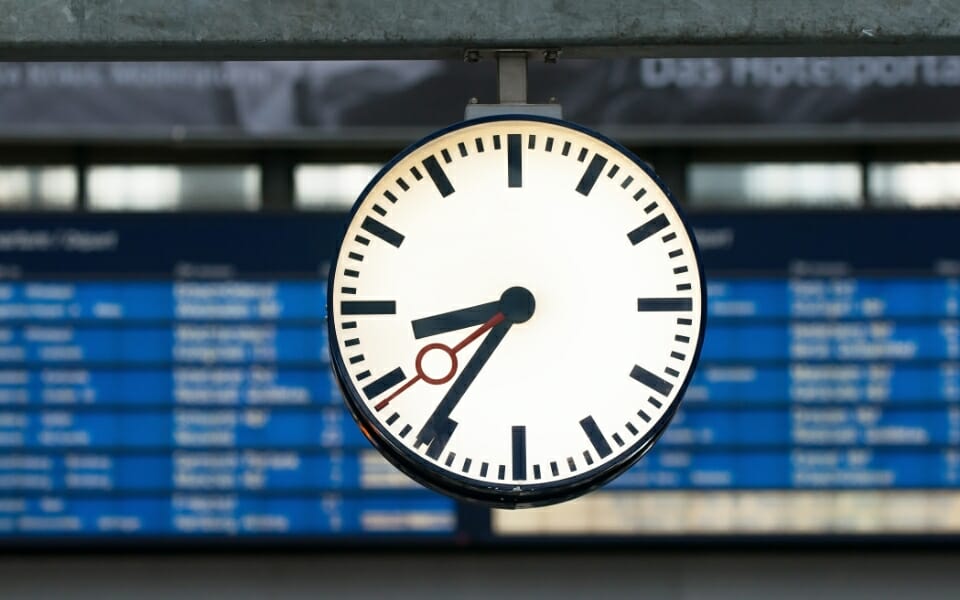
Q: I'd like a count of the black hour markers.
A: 12